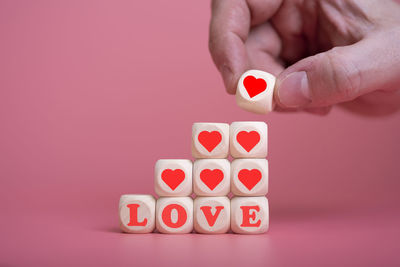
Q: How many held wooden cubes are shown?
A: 1